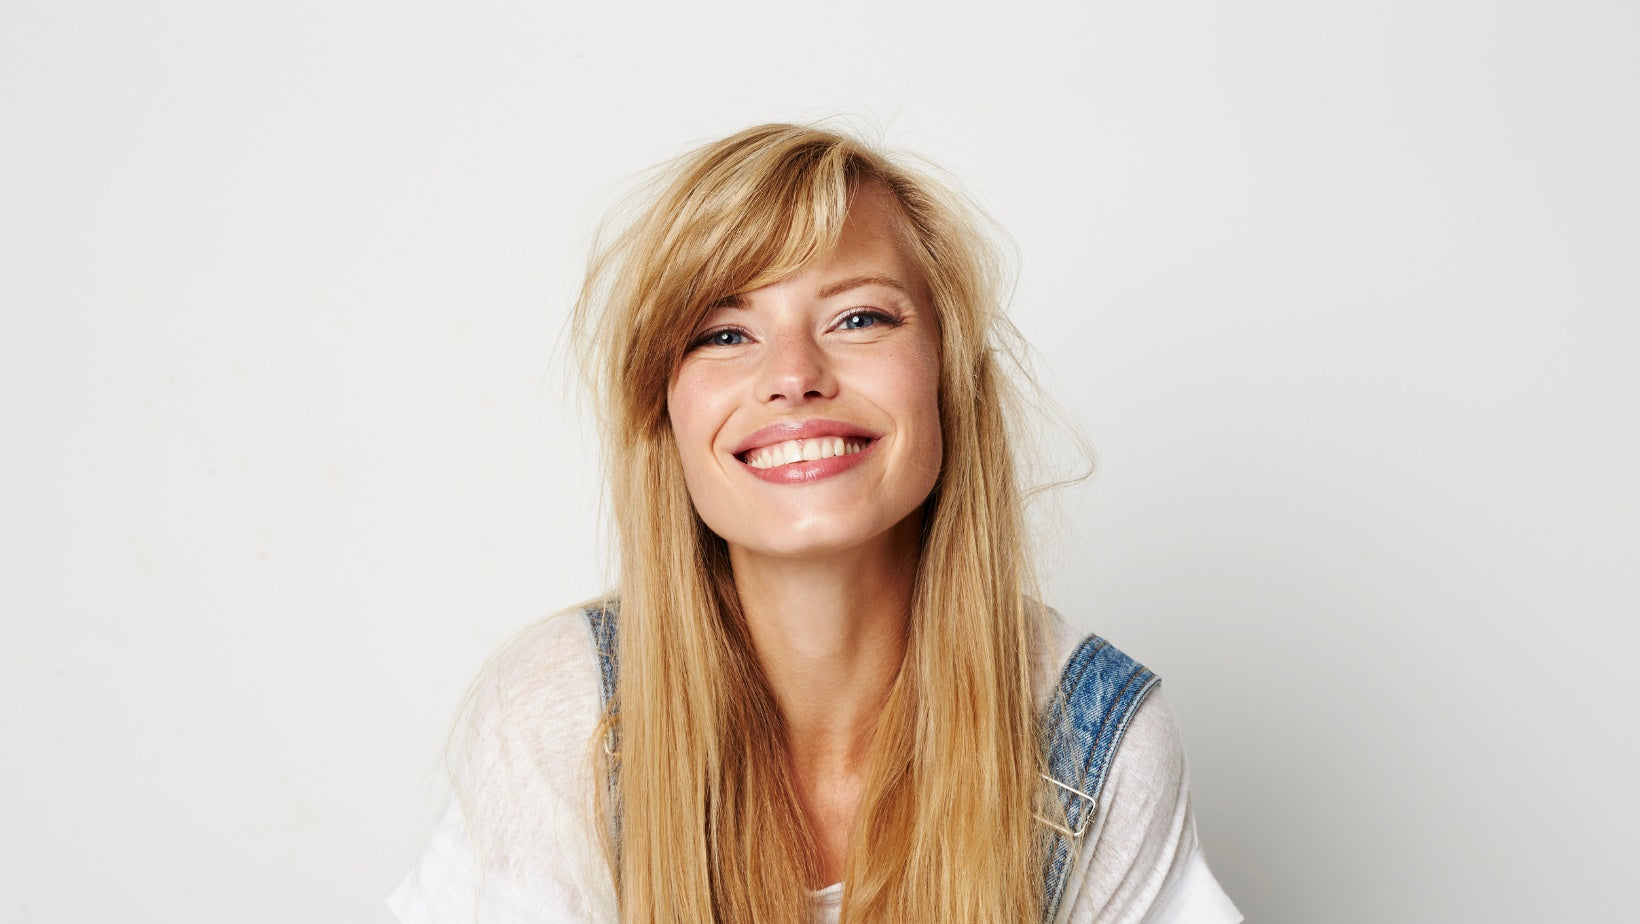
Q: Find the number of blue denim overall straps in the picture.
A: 2